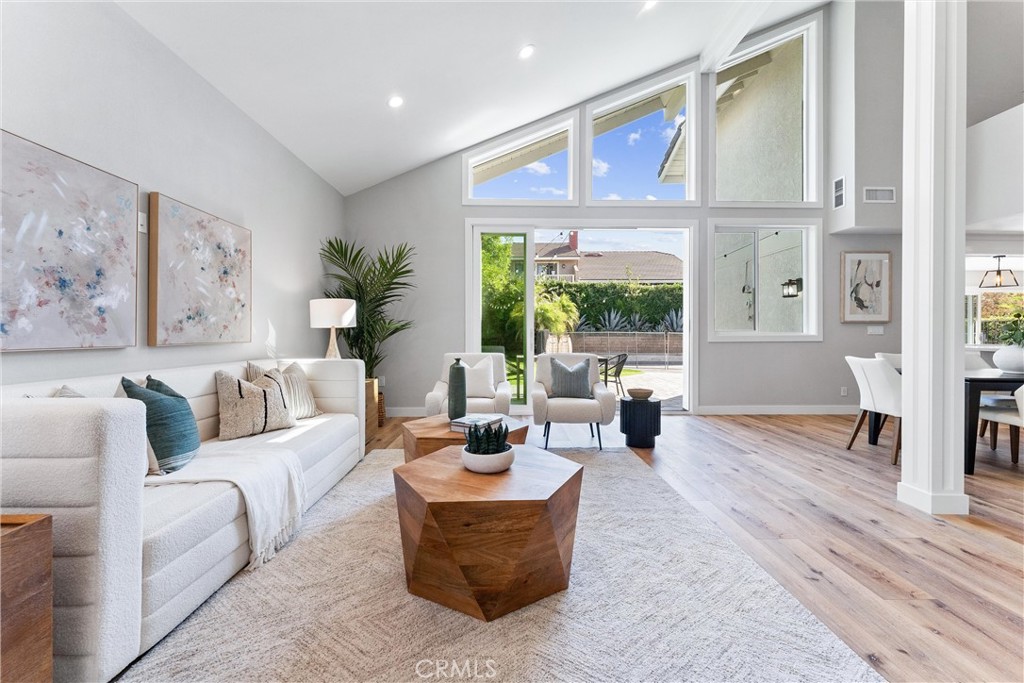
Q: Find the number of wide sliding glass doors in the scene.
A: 1